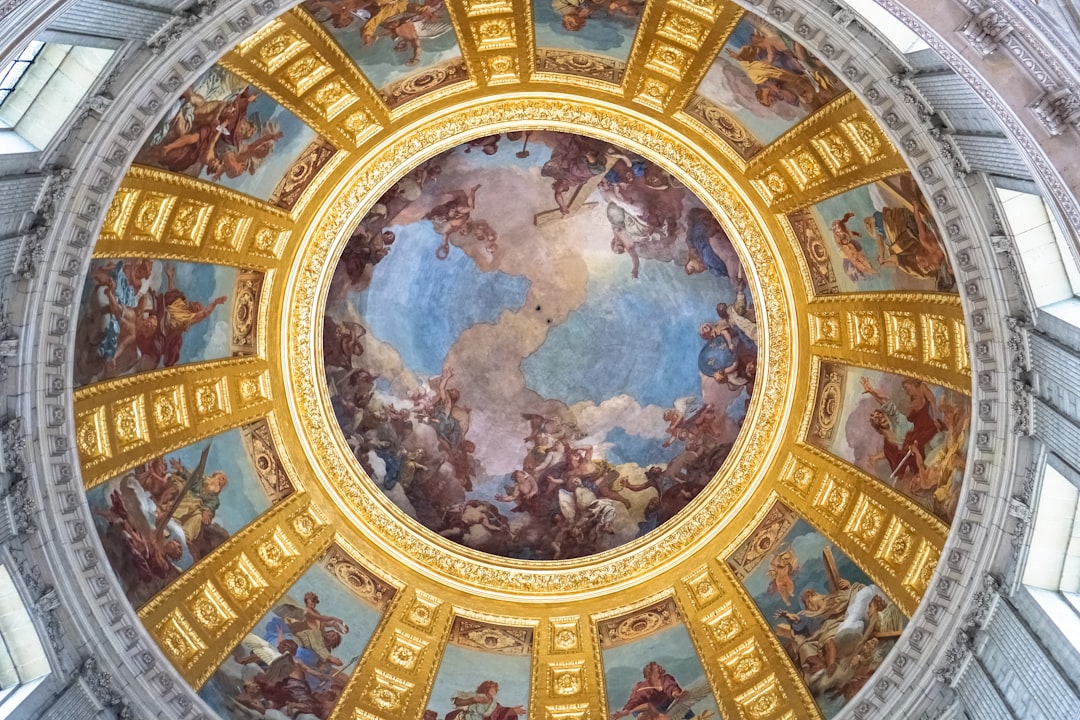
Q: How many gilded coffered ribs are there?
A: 12